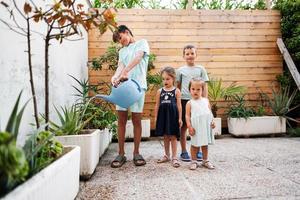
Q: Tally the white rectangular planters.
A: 6